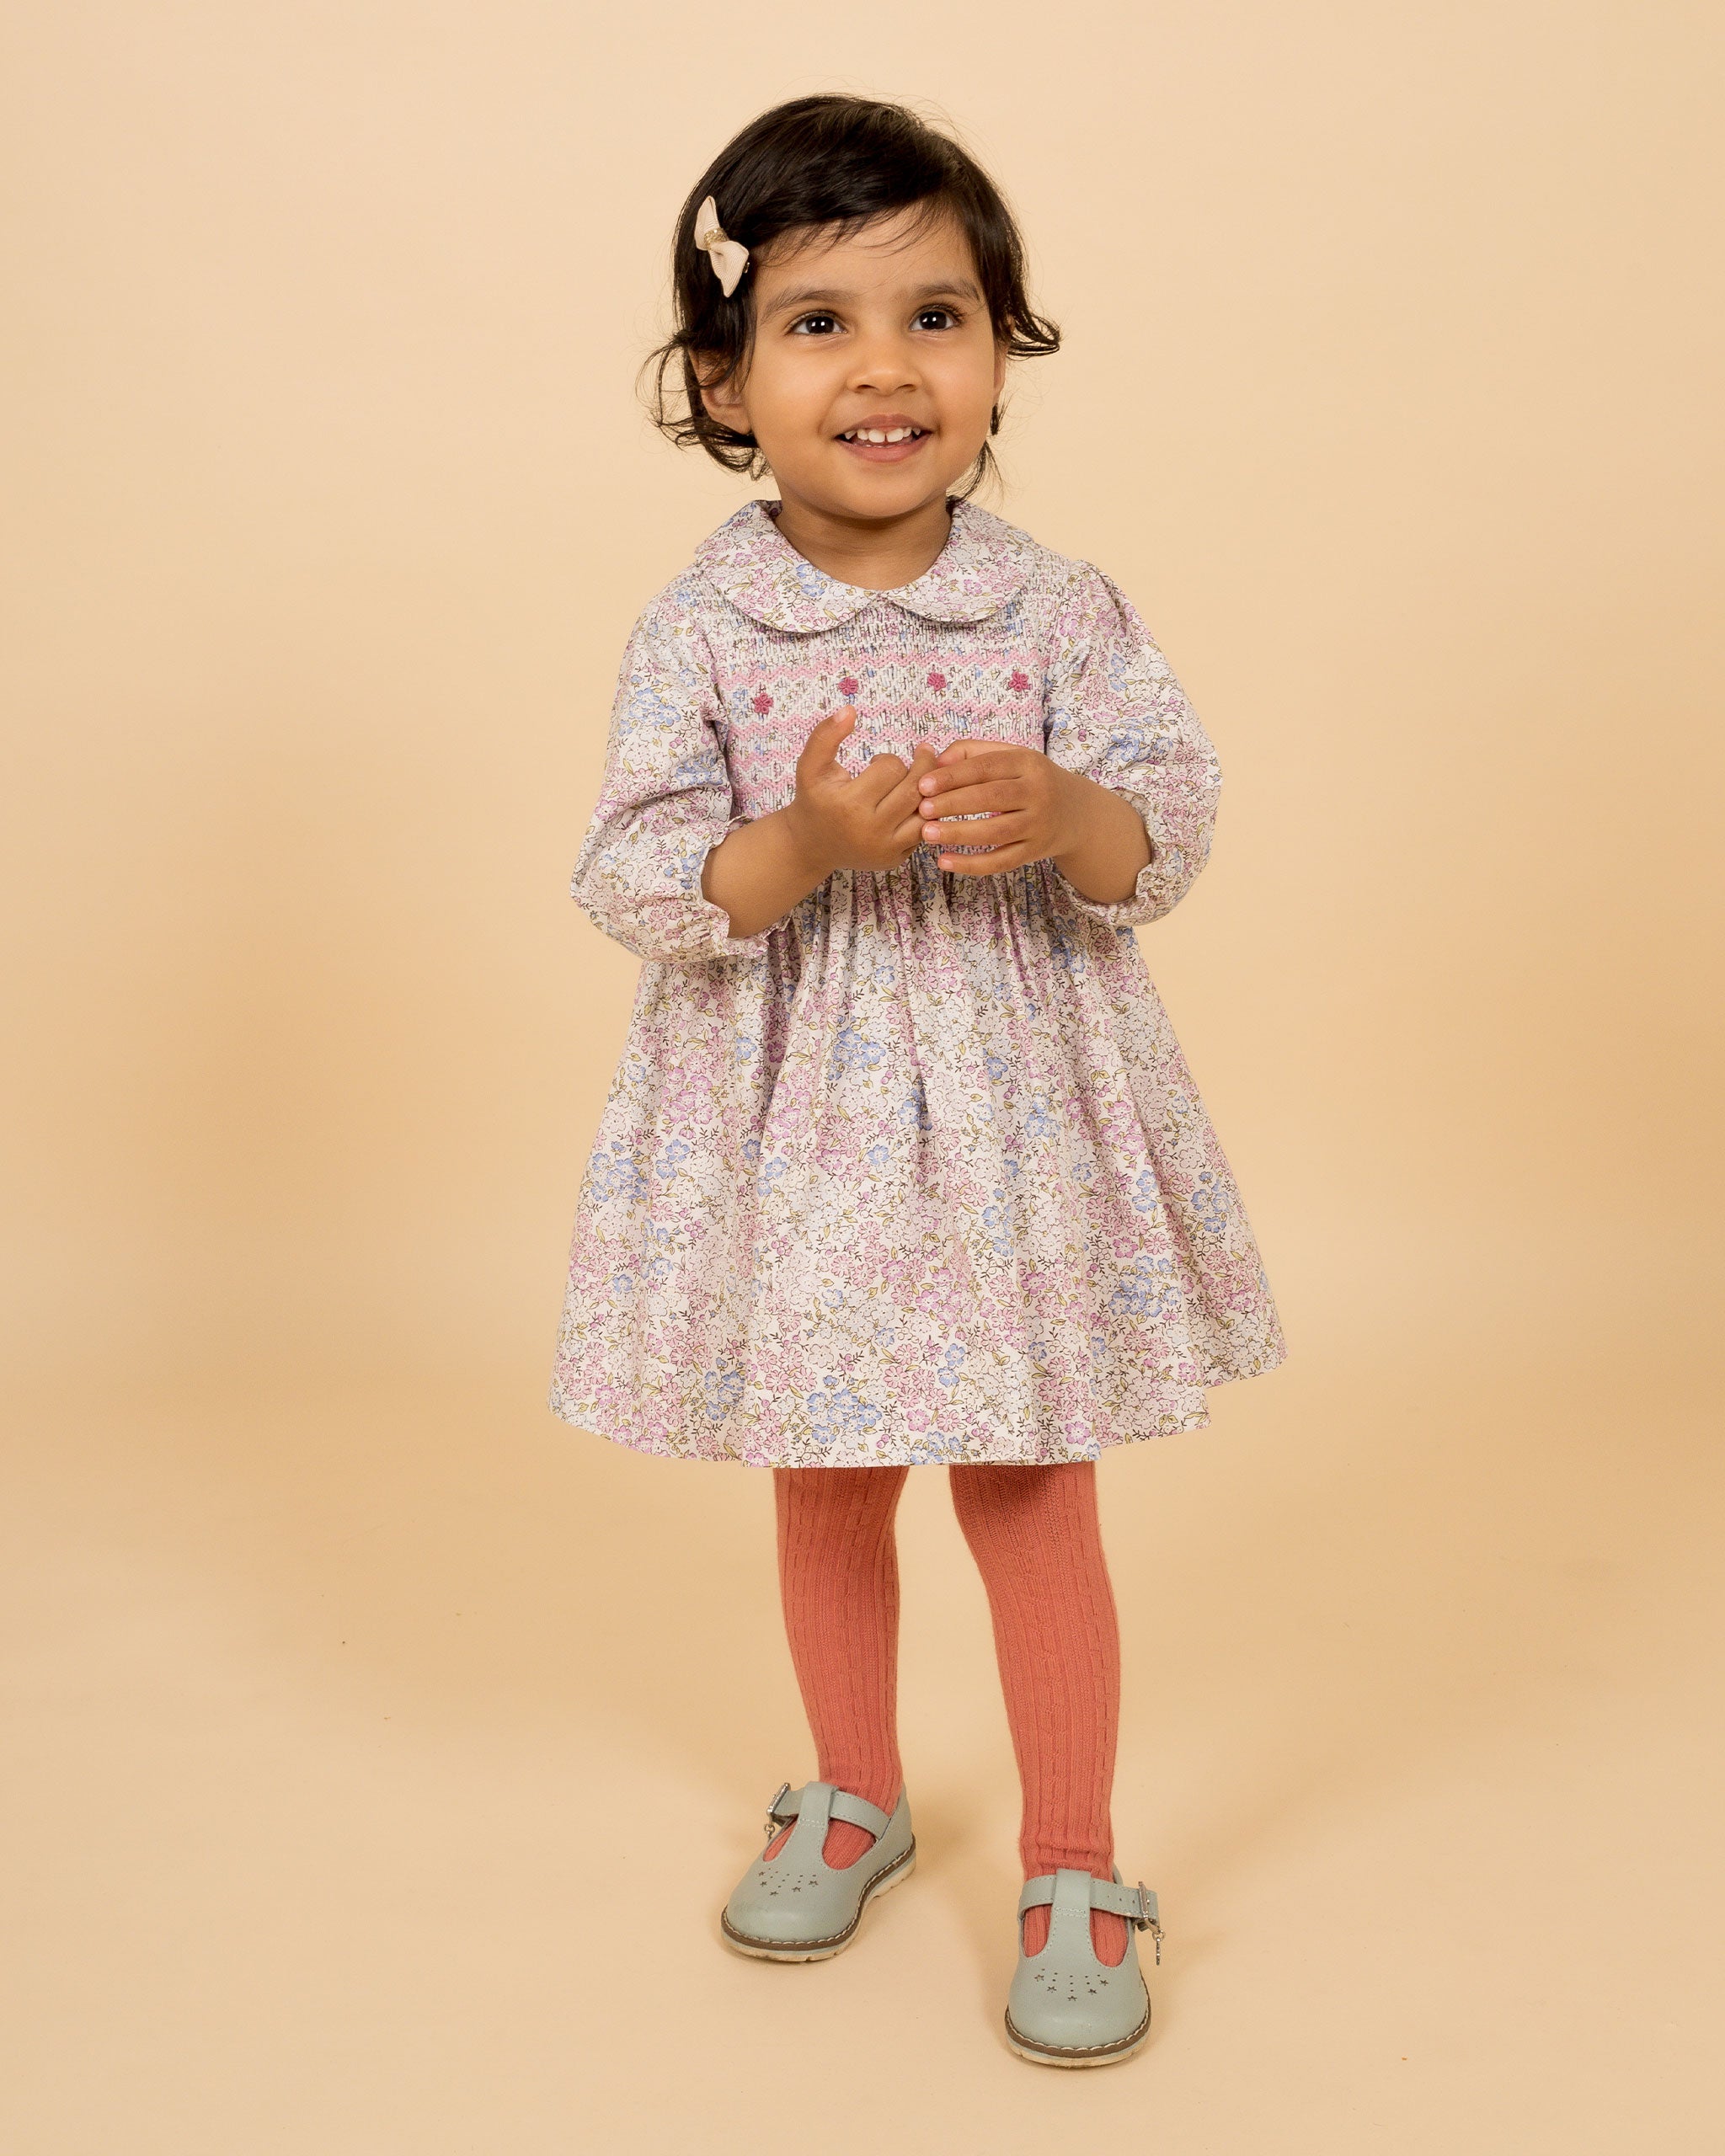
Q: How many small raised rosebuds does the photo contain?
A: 4